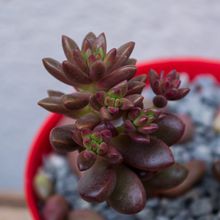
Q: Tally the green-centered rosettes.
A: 4